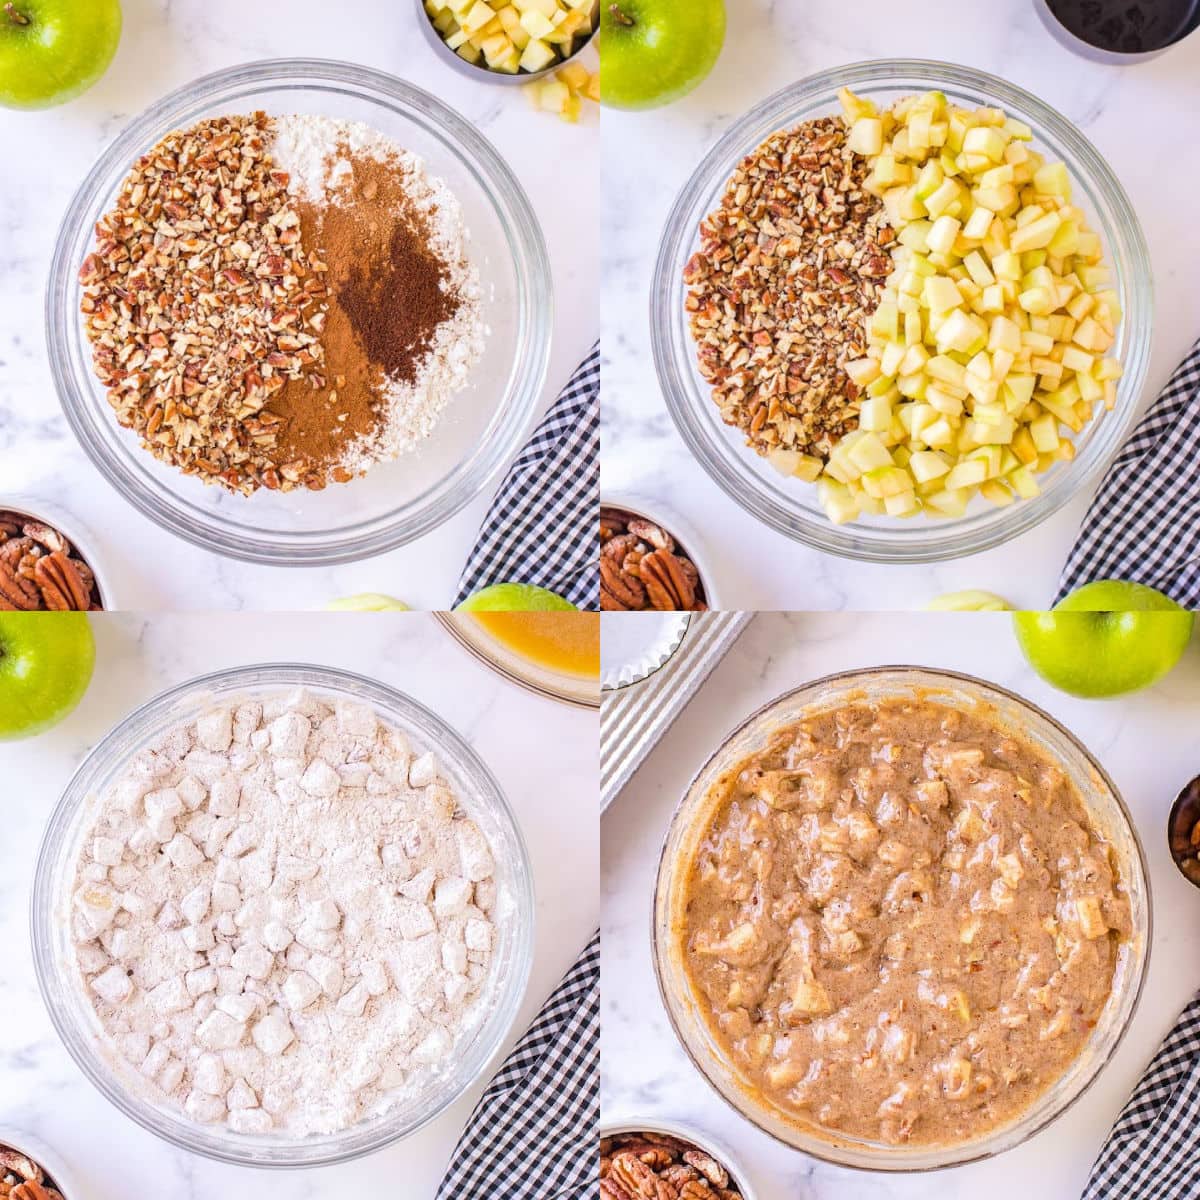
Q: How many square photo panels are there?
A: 4